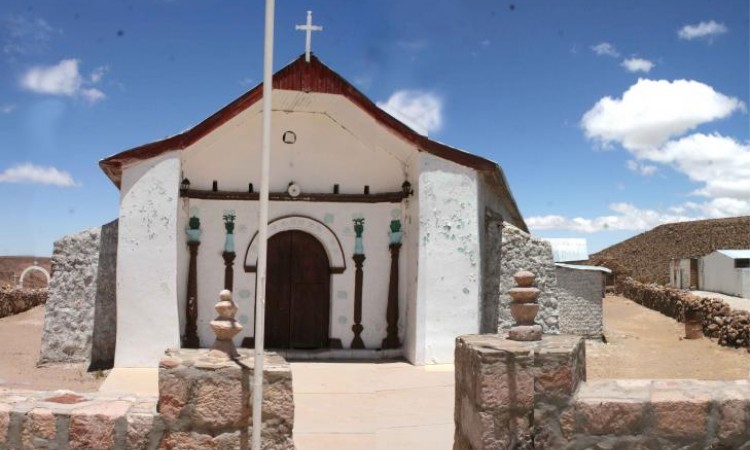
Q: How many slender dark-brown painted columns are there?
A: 4